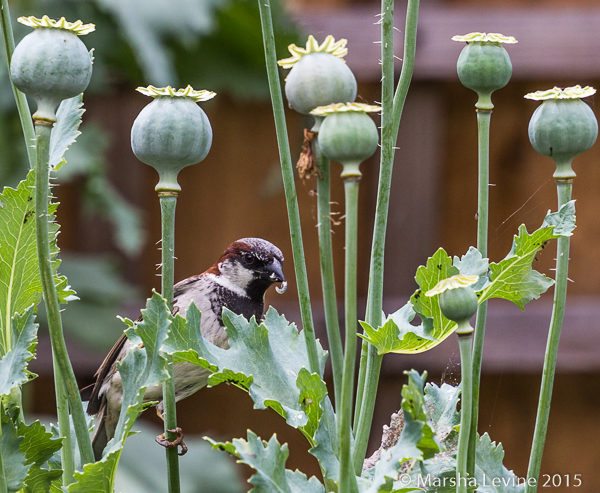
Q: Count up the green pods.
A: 7